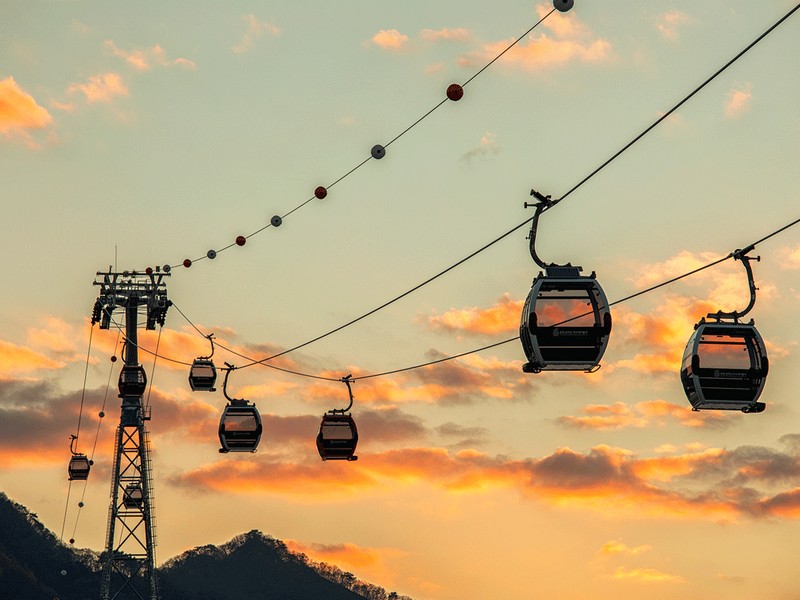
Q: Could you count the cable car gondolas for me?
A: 8